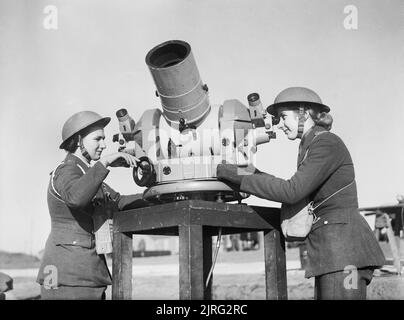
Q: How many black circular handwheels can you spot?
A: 1